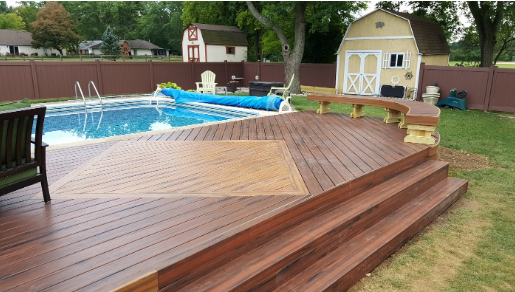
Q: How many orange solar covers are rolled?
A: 0